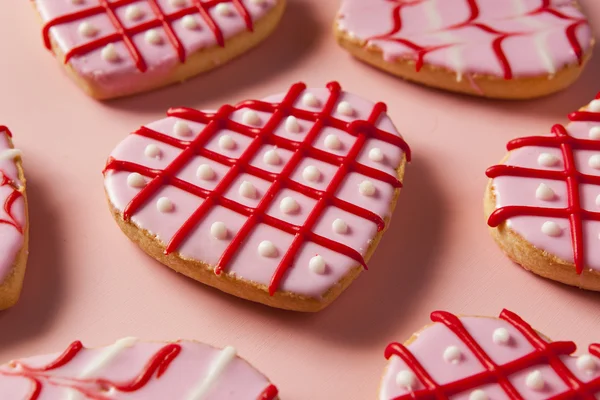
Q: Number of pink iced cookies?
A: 7